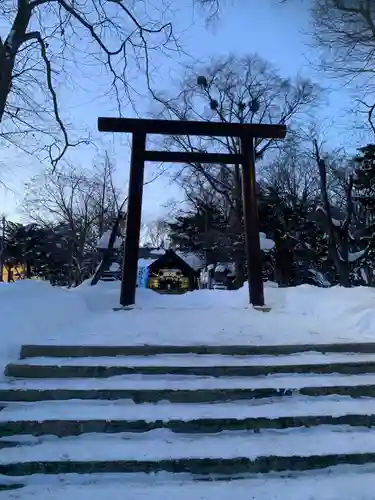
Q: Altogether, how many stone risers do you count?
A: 5